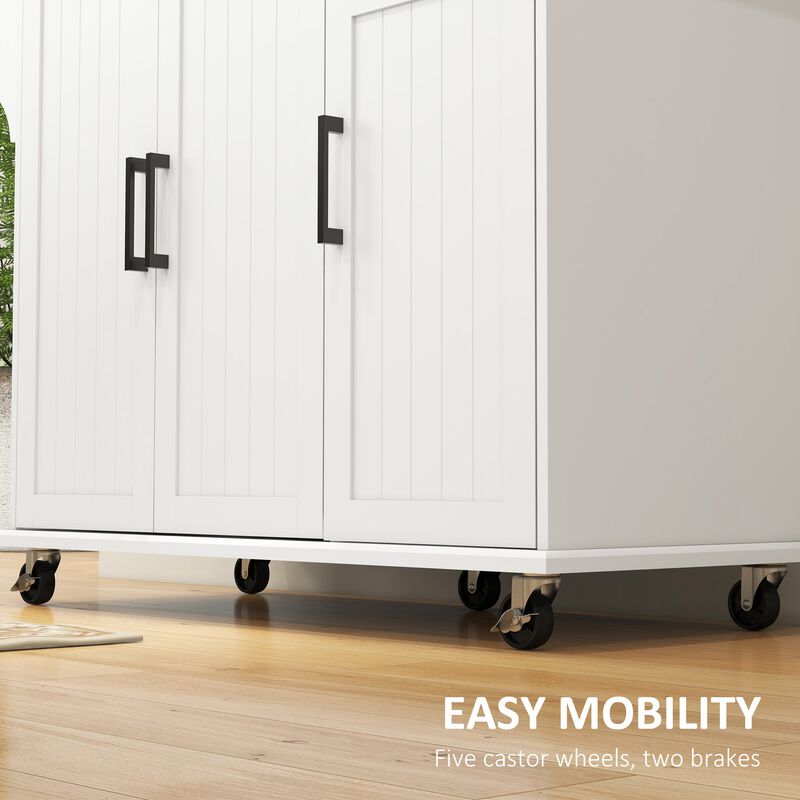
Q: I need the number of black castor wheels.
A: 5